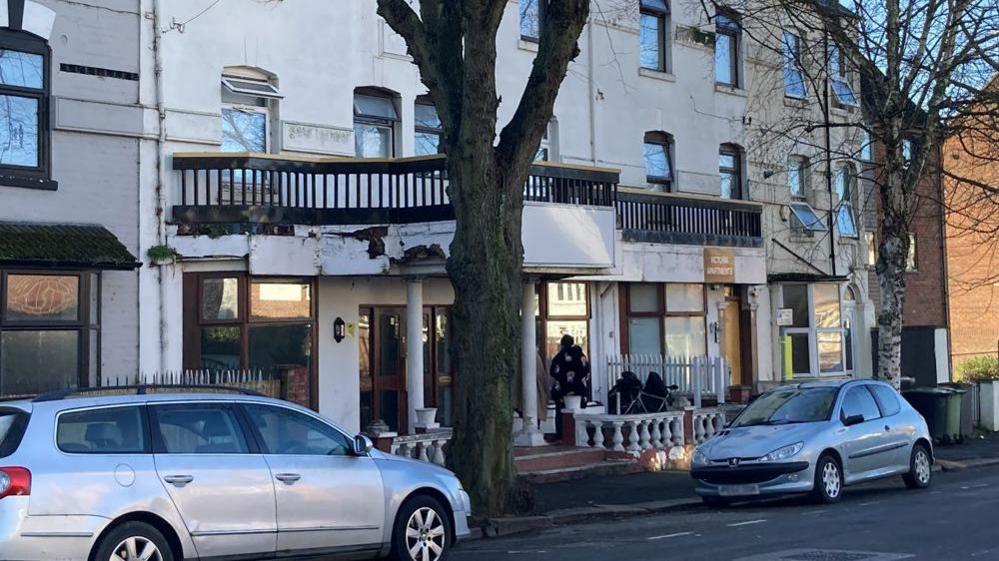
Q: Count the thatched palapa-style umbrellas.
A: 0